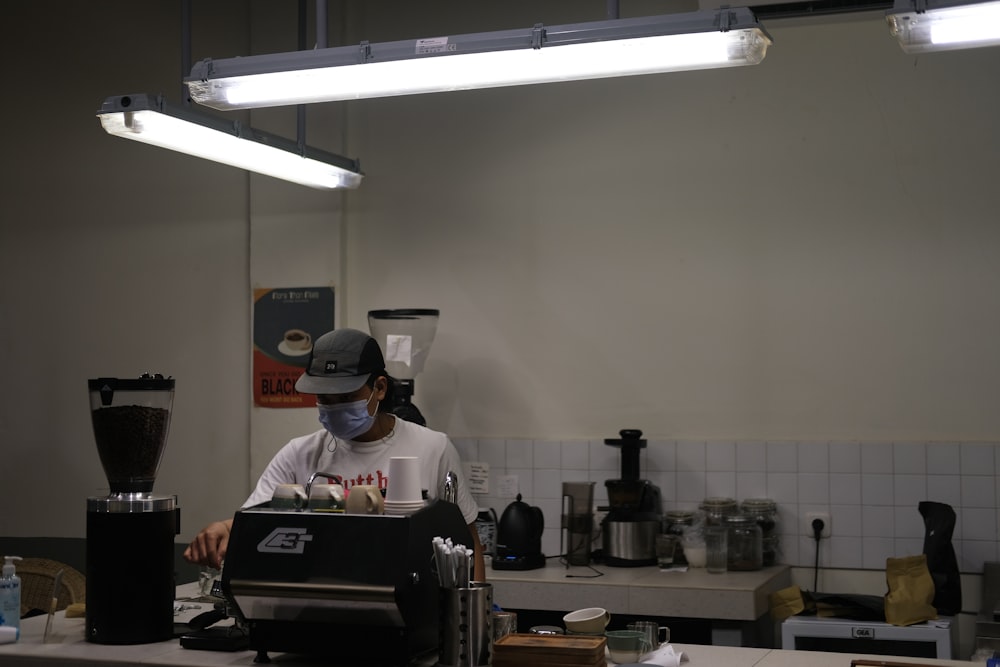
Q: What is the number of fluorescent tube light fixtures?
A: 3